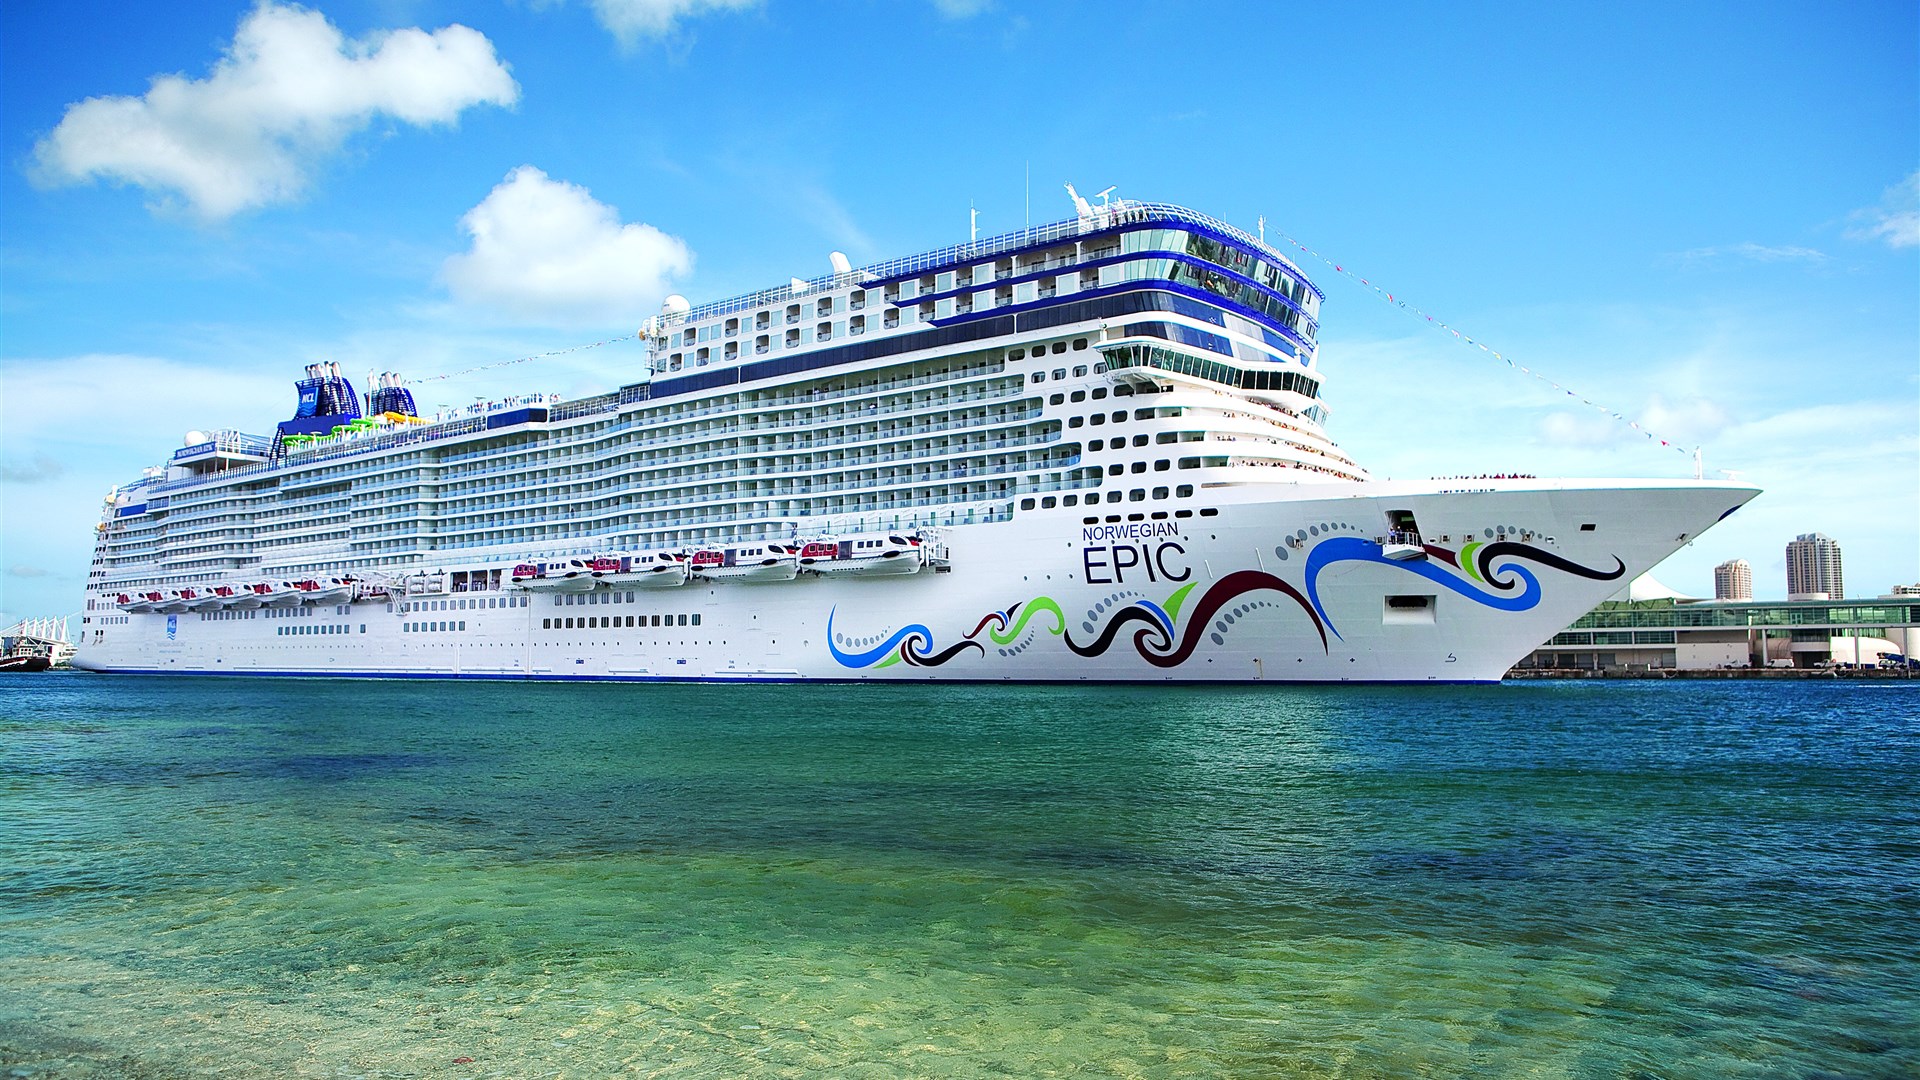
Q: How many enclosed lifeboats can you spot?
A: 10